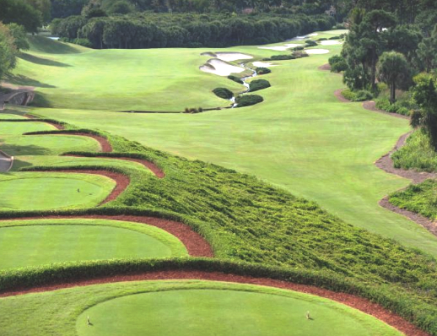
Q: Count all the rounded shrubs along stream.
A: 5